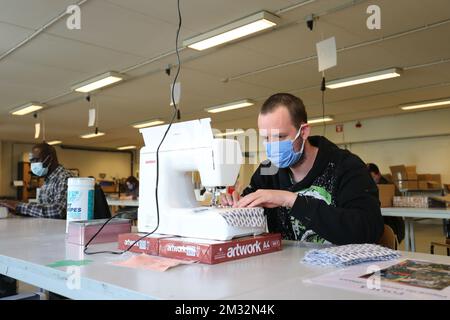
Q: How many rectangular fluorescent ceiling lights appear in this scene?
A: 12